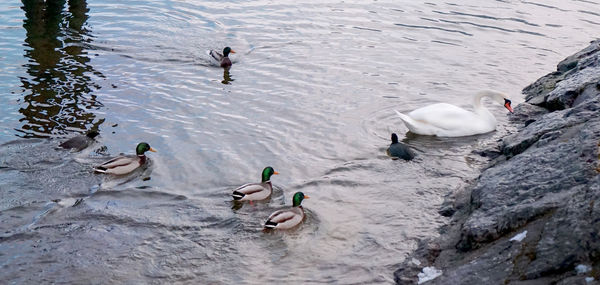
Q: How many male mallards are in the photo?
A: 4